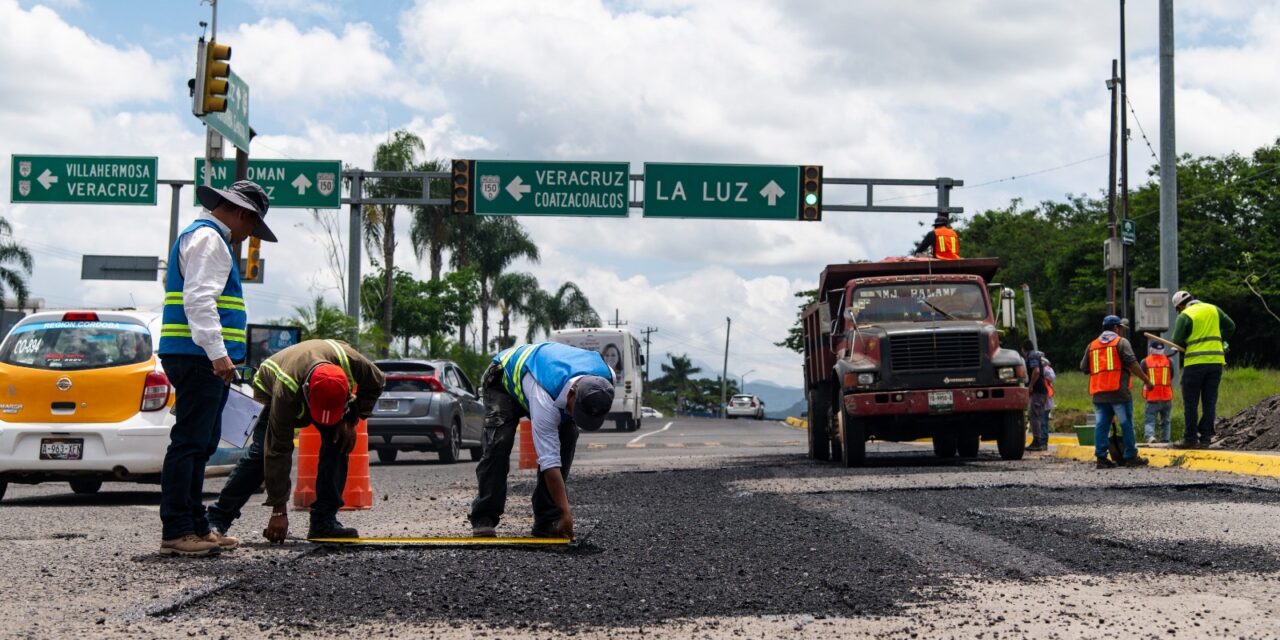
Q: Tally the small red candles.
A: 0